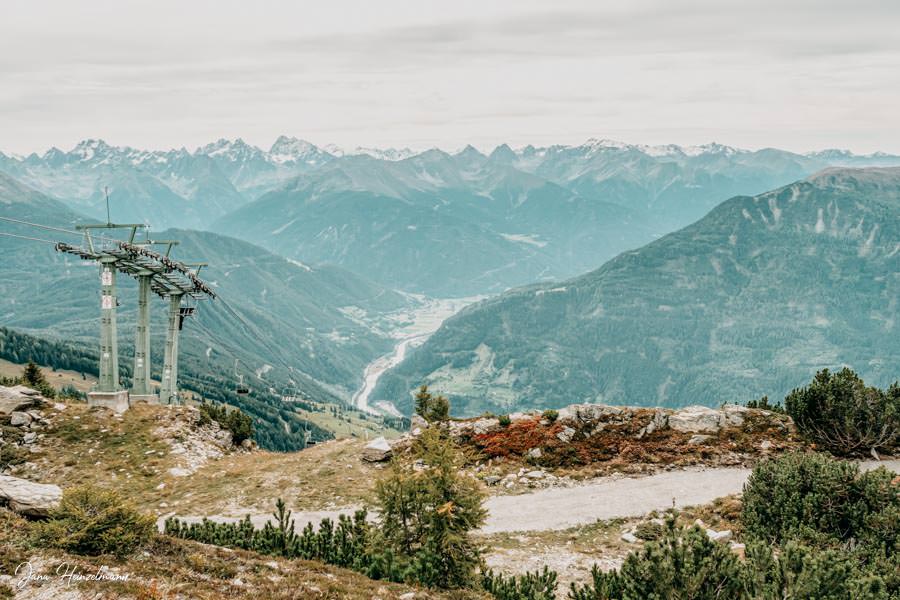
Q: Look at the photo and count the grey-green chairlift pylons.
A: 3